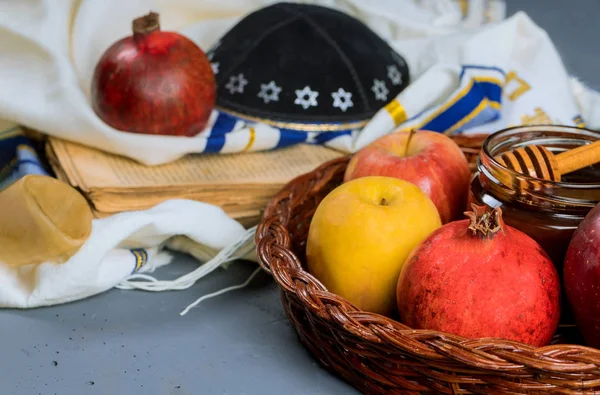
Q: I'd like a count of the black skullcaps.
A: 1